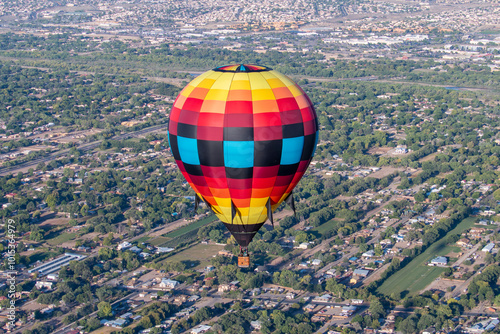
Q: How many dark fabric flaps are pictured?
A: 5